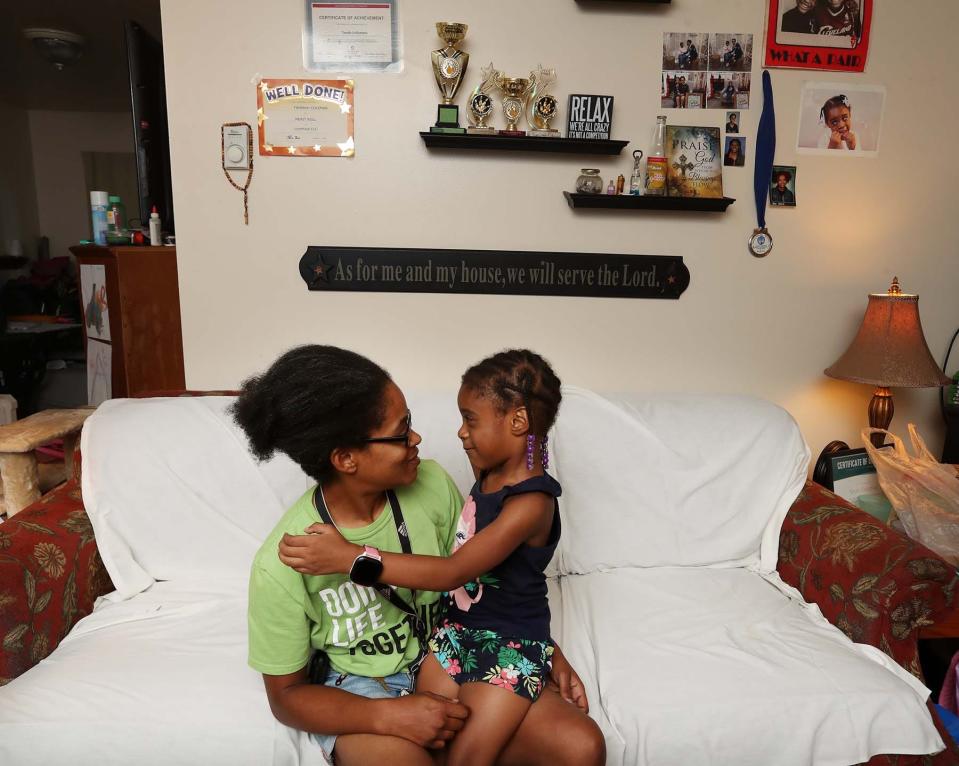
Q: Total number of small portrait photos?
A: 3